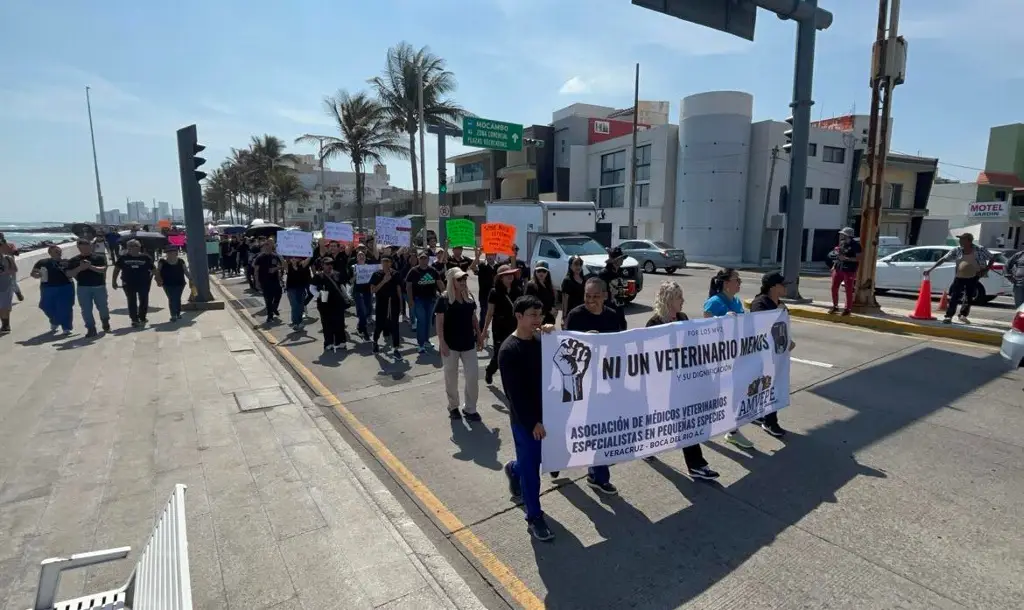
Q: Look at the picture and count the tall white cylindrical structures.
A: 1